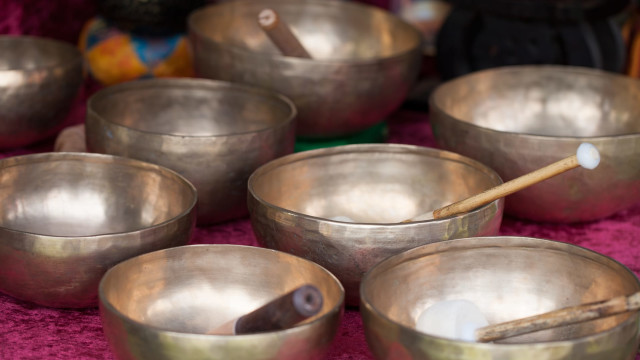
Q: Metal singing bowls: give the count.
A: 8